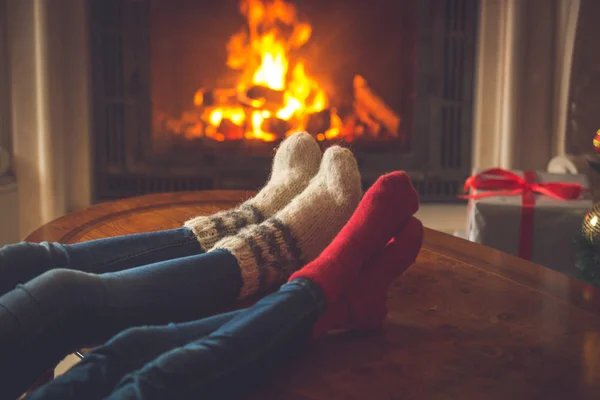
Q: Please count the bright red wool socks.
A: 2